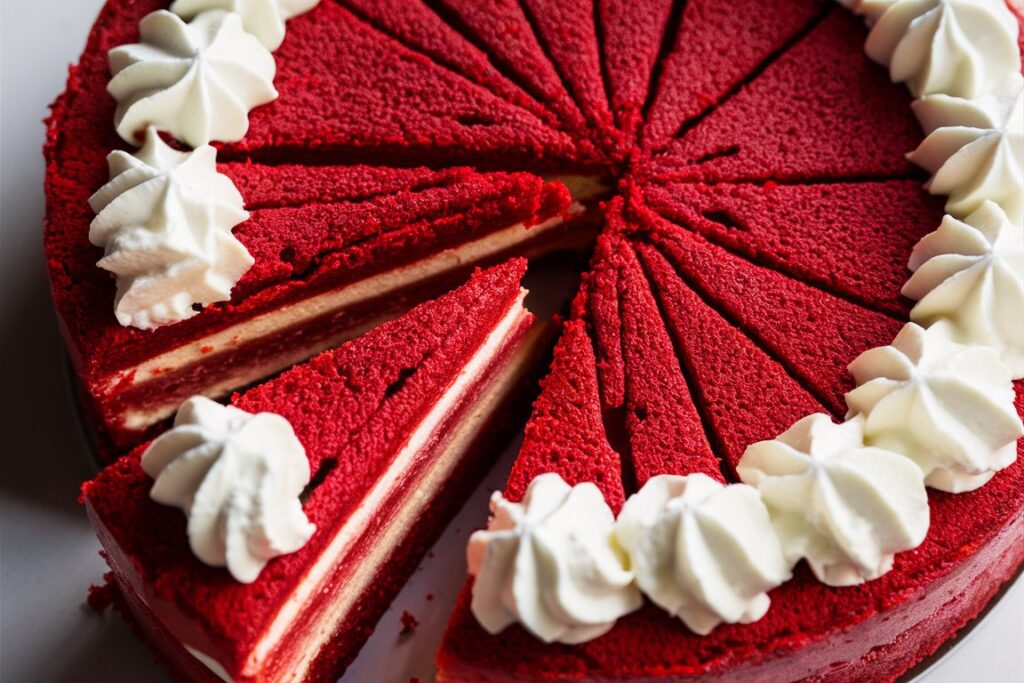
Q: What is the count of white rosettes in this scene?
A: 11